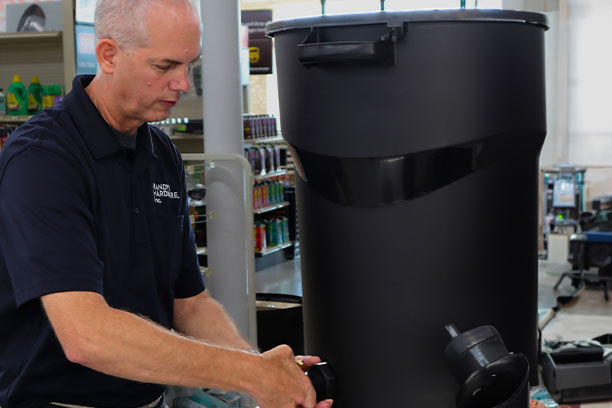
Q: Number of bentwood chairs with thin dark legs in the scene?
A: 0